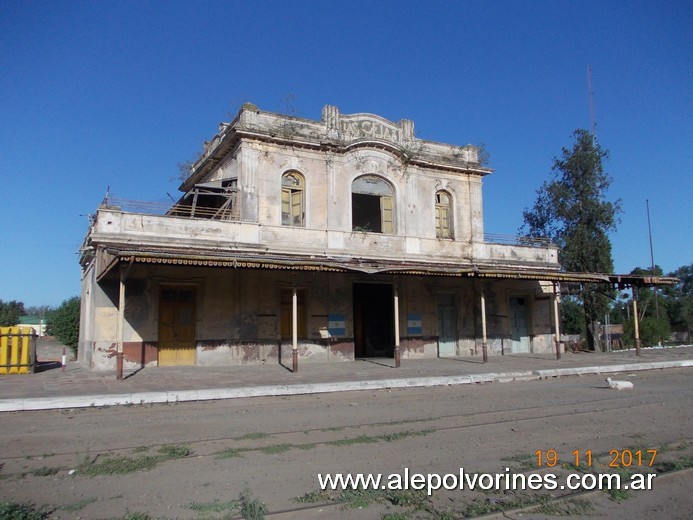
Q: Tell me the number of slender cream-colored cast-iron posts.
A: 6